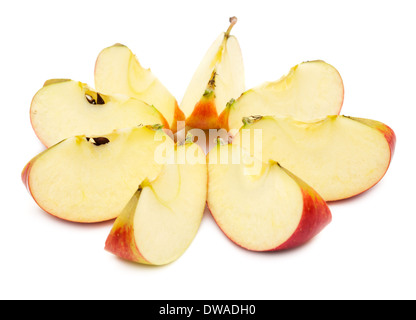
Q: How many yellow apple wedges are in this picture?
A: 8